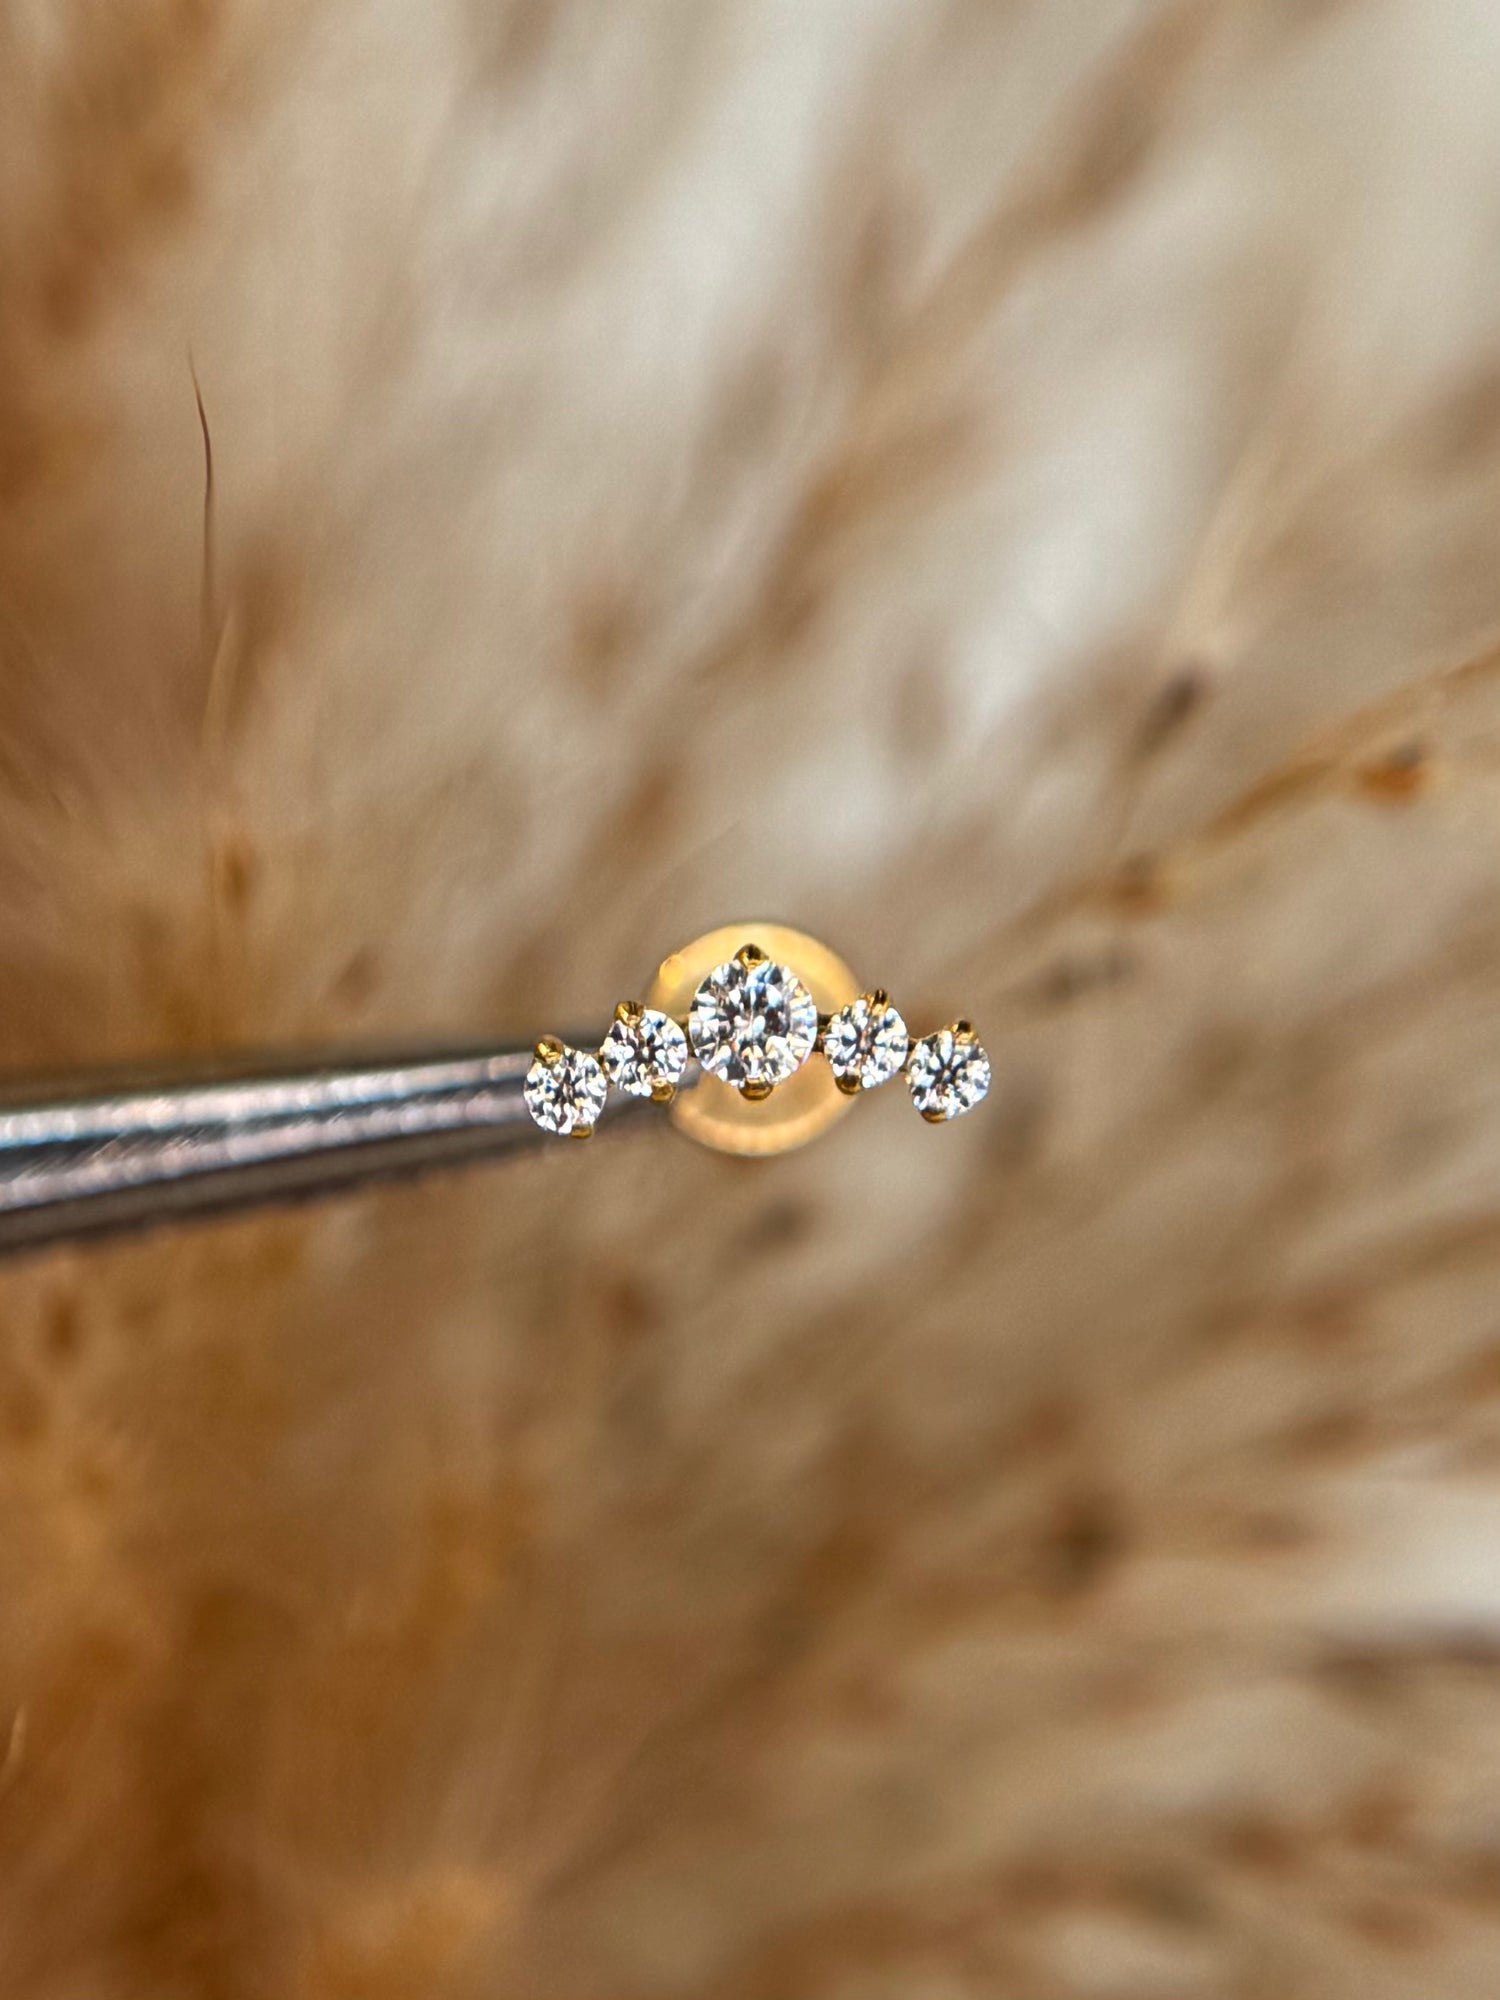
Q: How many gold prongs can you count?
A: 10